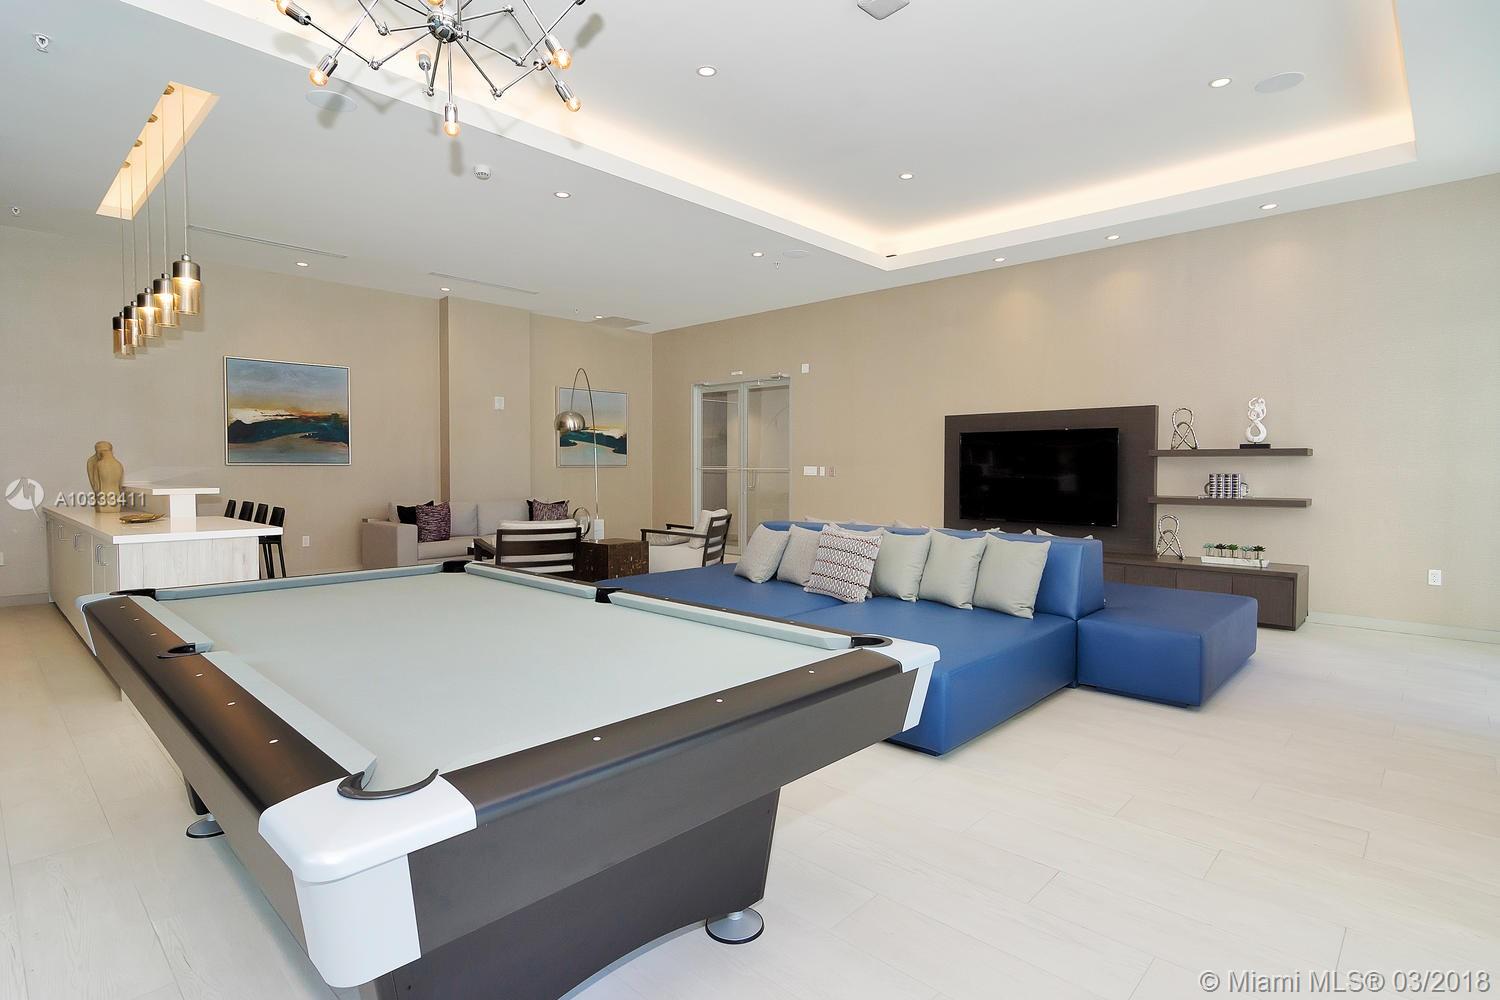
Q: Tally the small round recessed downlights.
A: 11